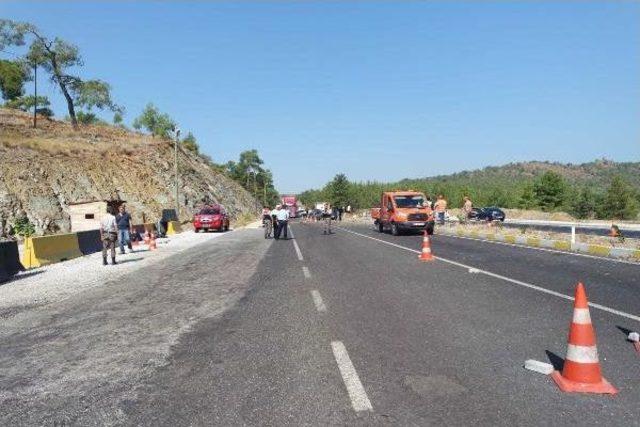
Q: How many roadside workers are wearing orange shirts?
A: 2